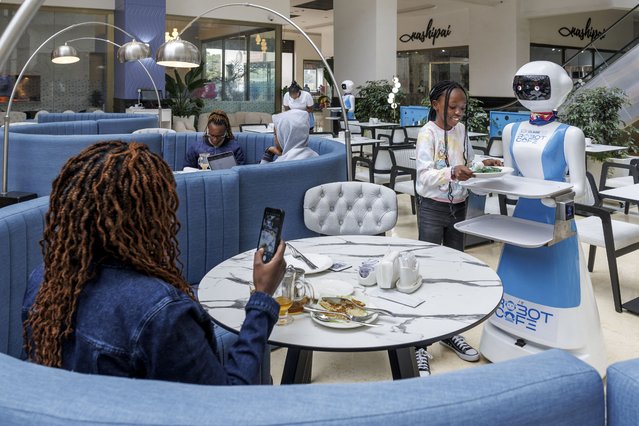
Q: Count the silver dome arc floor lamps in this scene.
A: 3